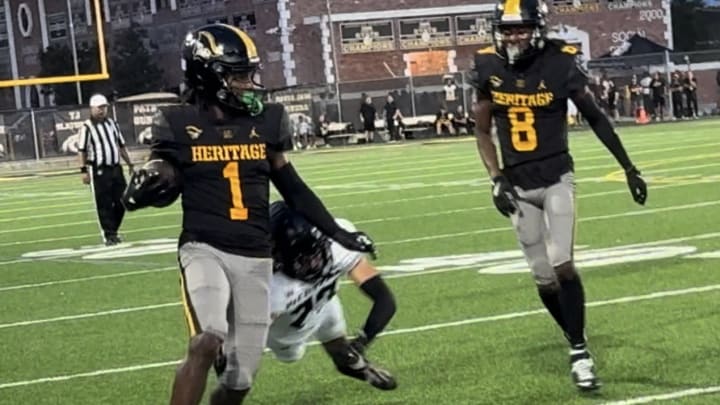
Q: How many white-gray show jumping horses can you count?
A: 0